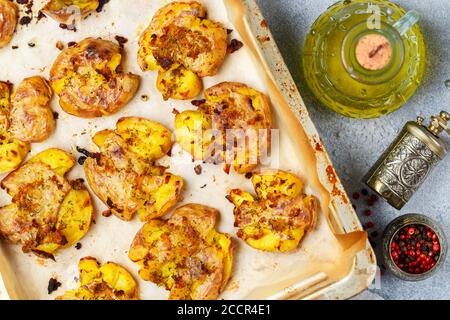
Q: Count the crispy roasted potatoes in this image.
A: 11